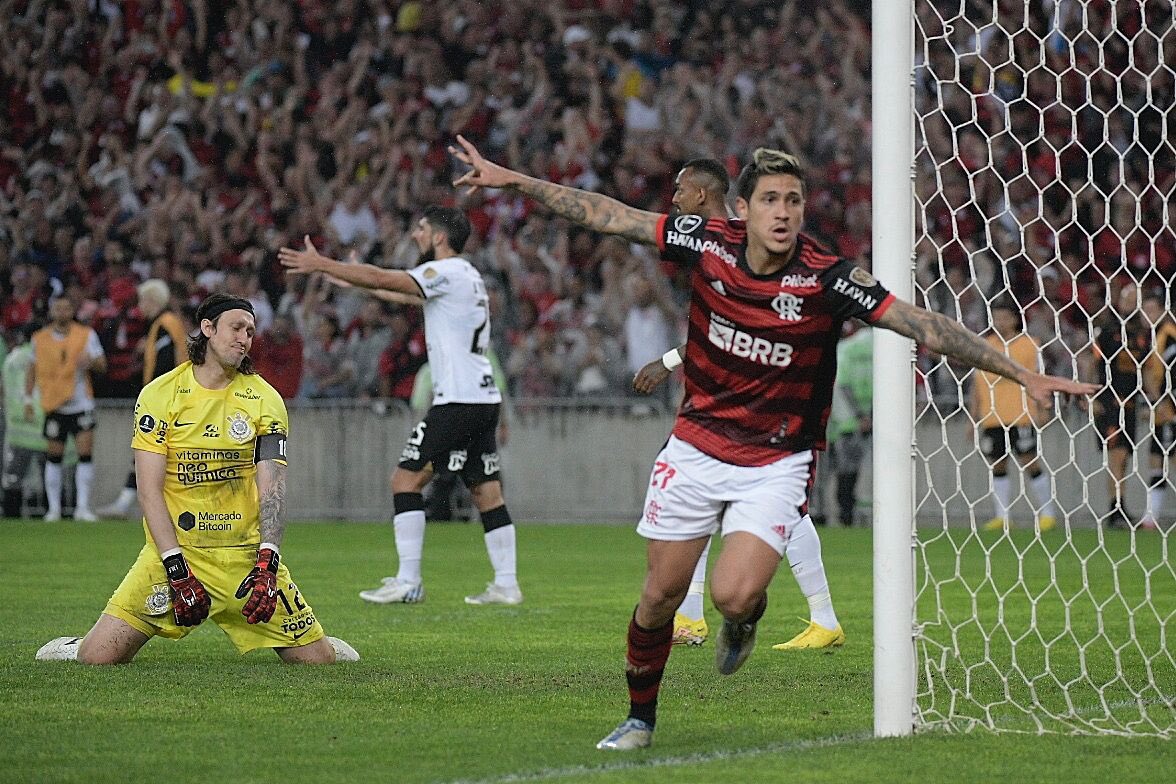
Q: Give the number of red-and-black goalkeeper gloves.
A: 2